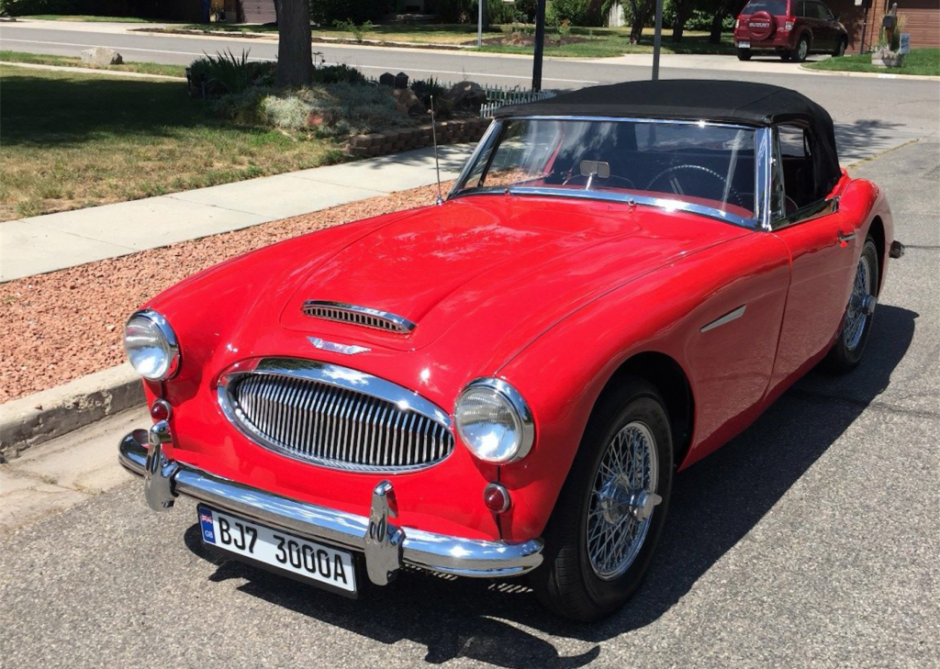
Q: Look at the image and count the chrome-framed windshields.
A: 1